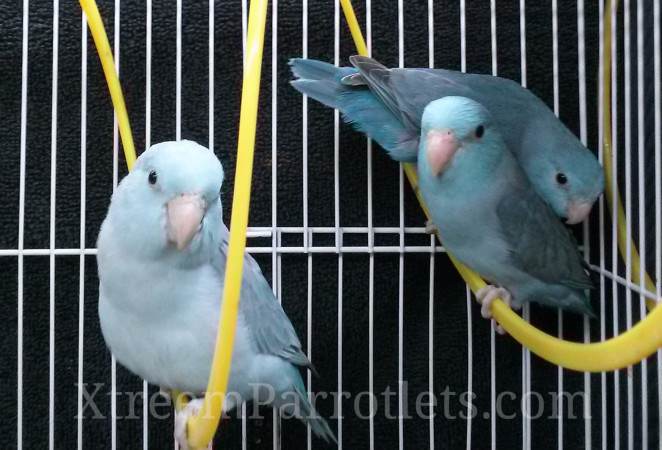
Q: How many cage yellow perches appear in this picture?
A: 2